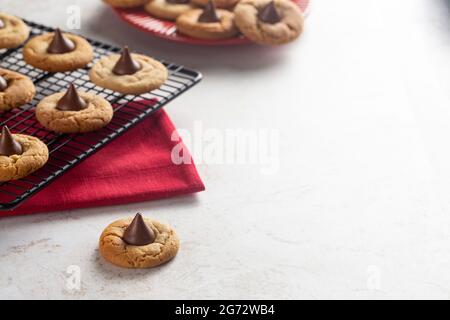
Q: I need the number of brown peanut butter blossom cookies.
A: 12